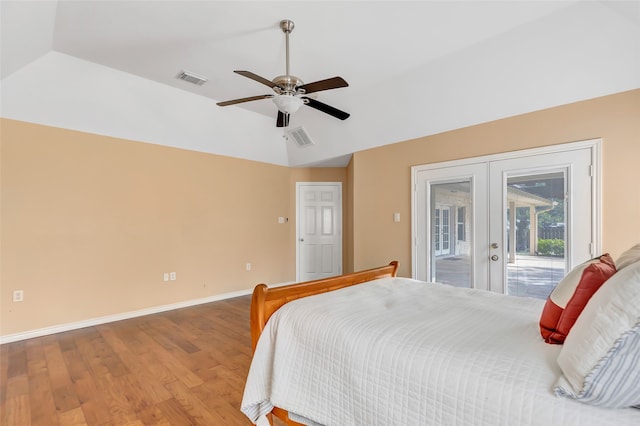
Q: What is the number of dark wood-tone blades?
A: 5